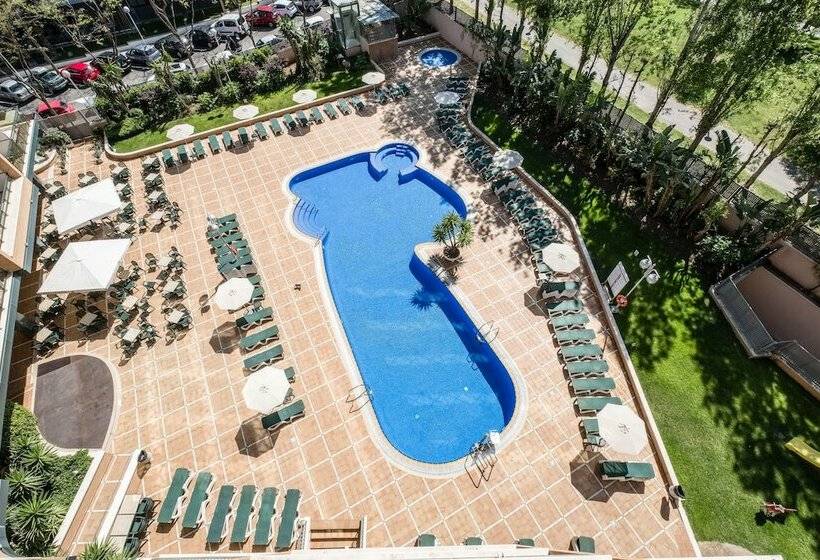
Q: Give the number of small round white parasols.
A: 10